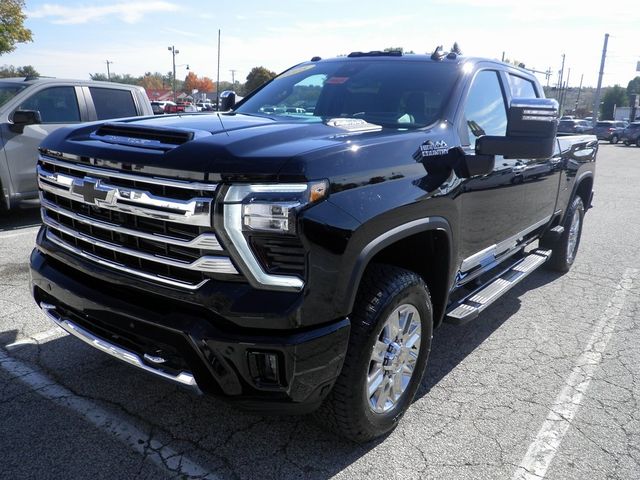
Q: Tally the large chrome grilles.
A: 1